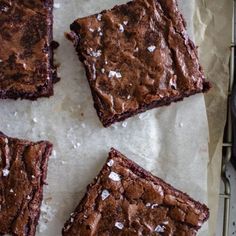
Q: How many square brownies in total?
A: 4